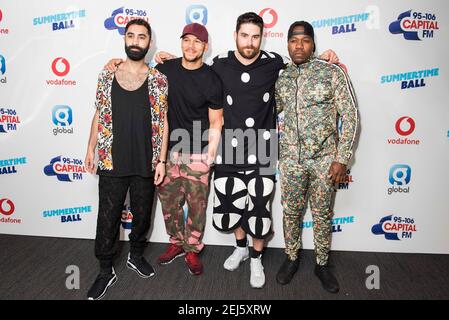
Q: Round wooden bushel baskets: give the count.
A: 0